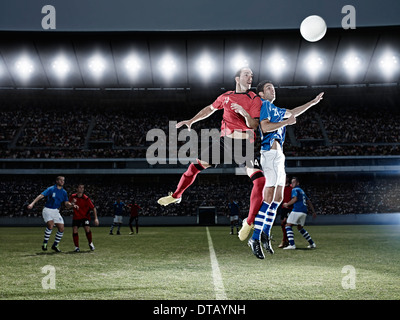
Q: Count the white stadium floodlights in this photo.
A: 11